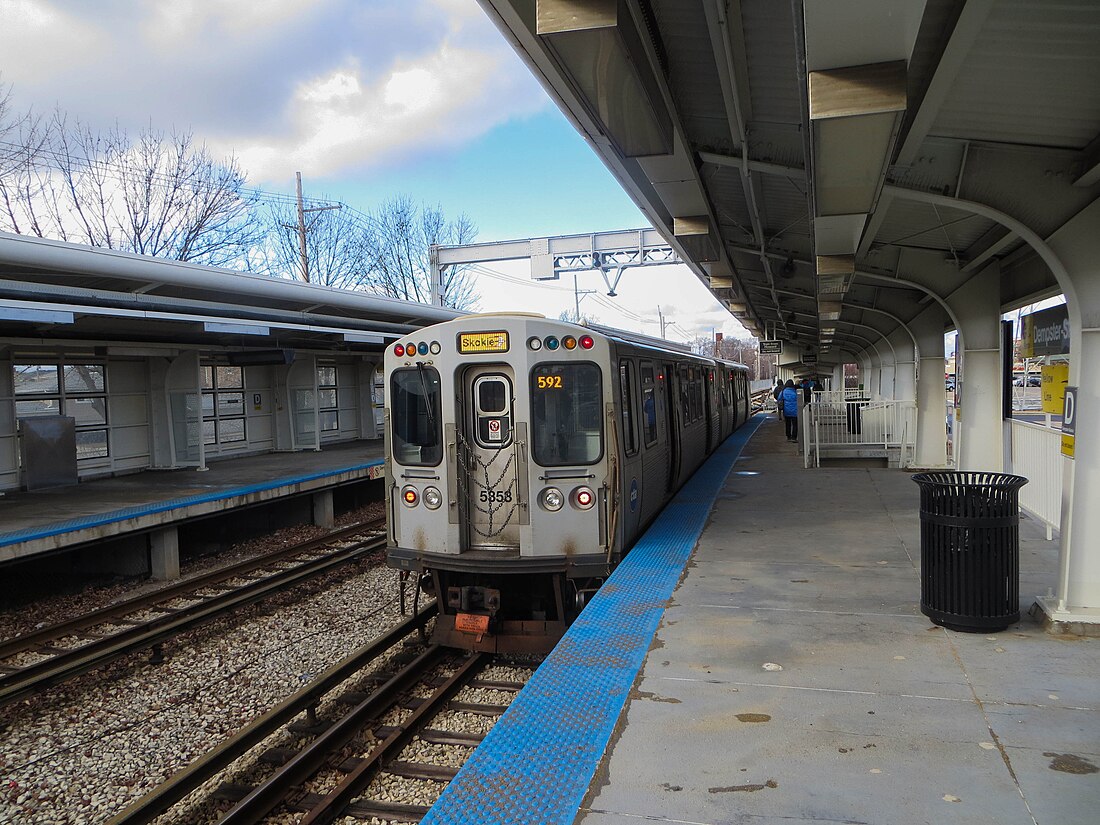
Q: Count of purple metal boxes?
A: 0